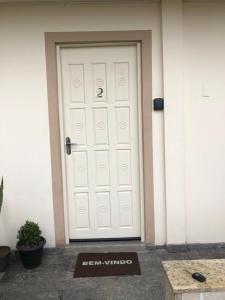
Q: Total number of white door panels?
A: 12